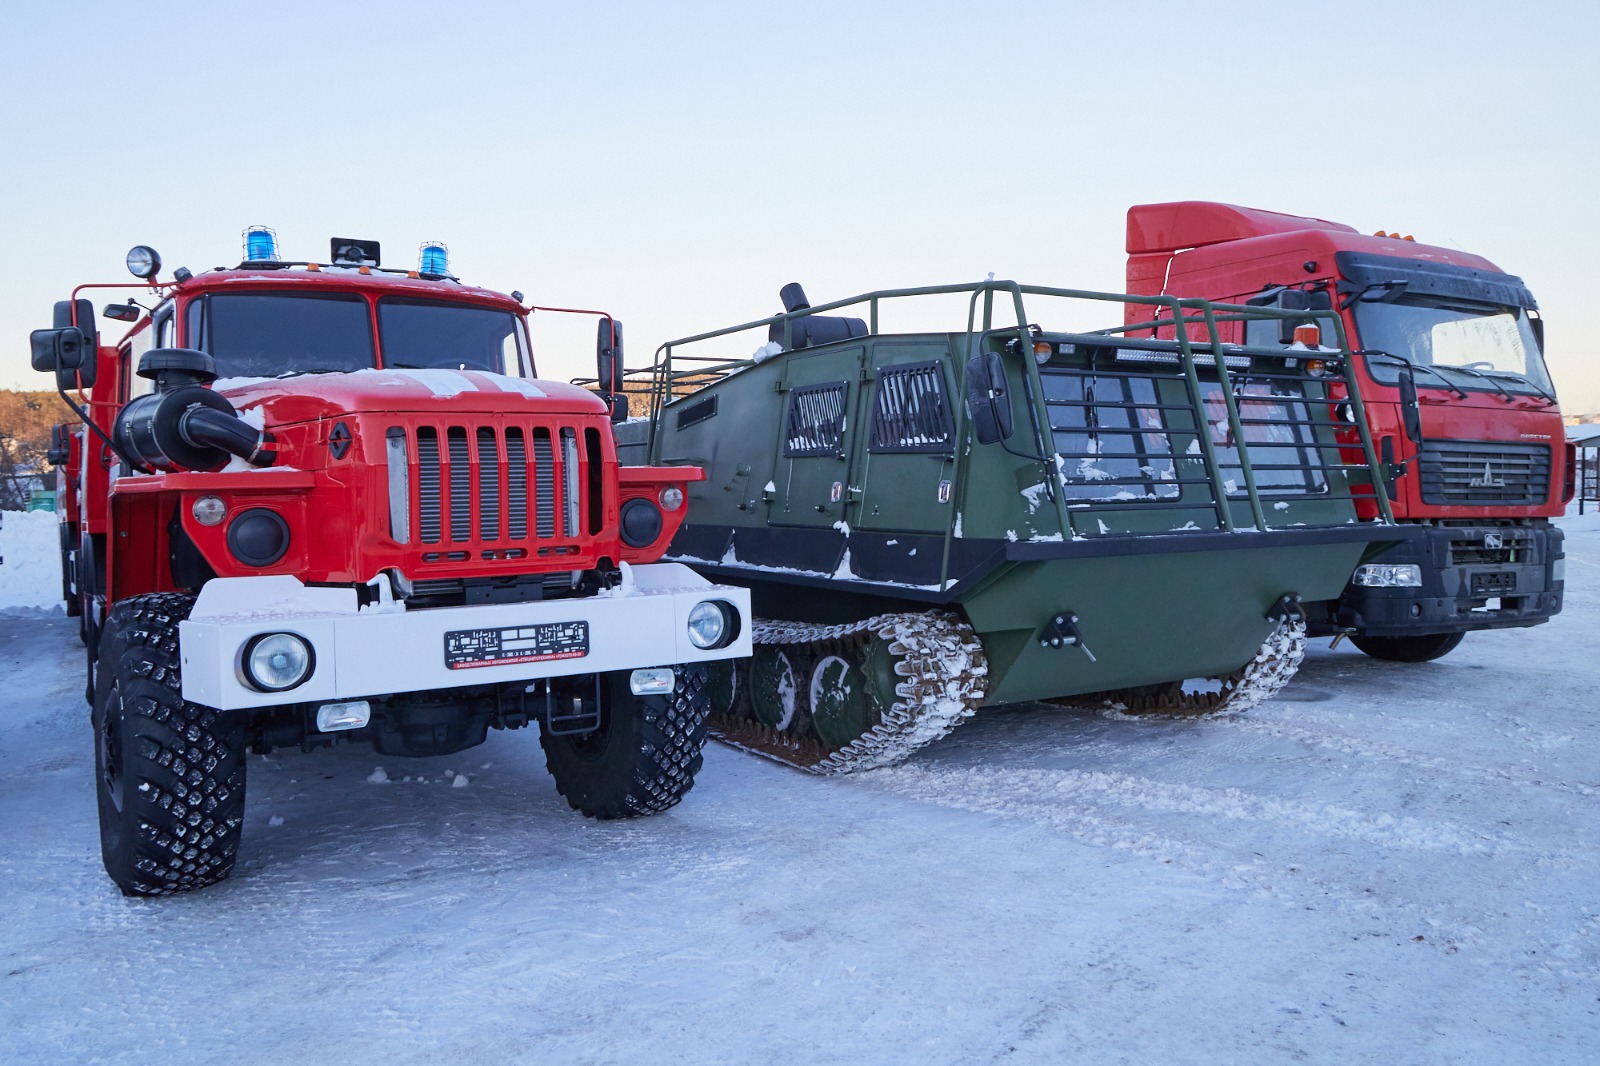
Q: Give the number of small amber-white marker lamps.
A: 2